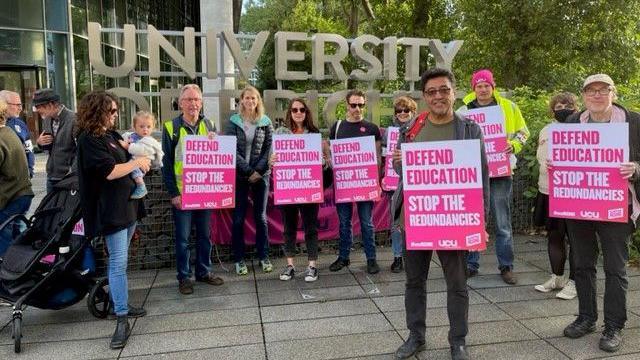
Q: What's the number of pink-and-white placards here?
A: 7